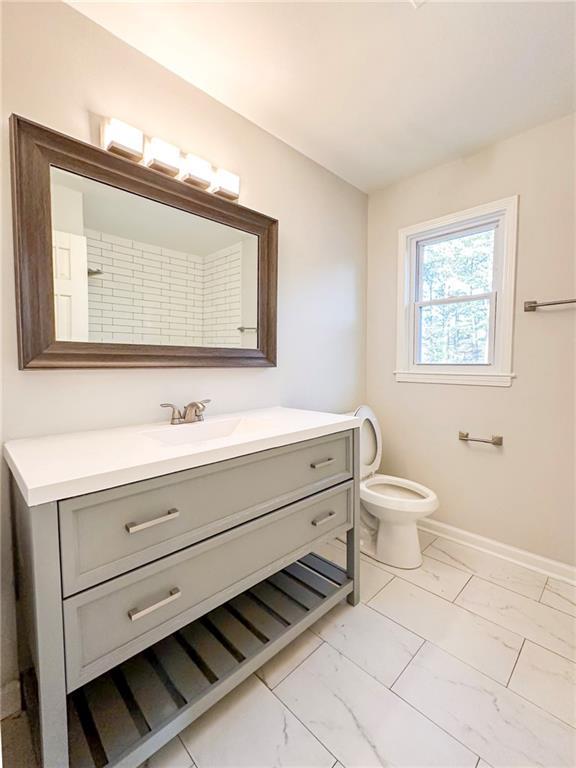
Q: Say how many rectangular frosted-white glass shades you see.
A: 4